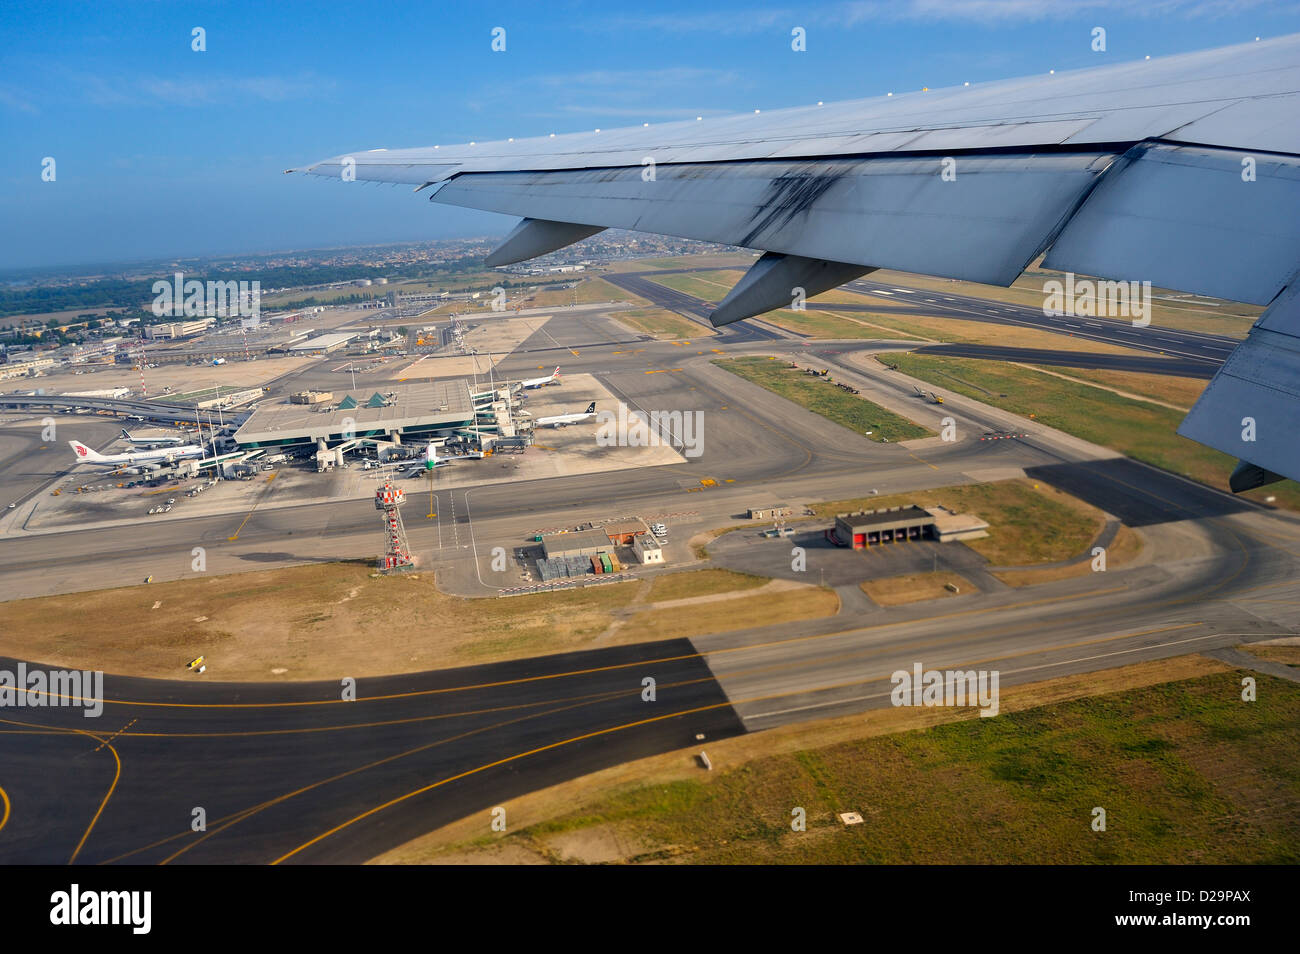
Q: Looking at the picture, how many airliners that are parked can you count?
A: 5